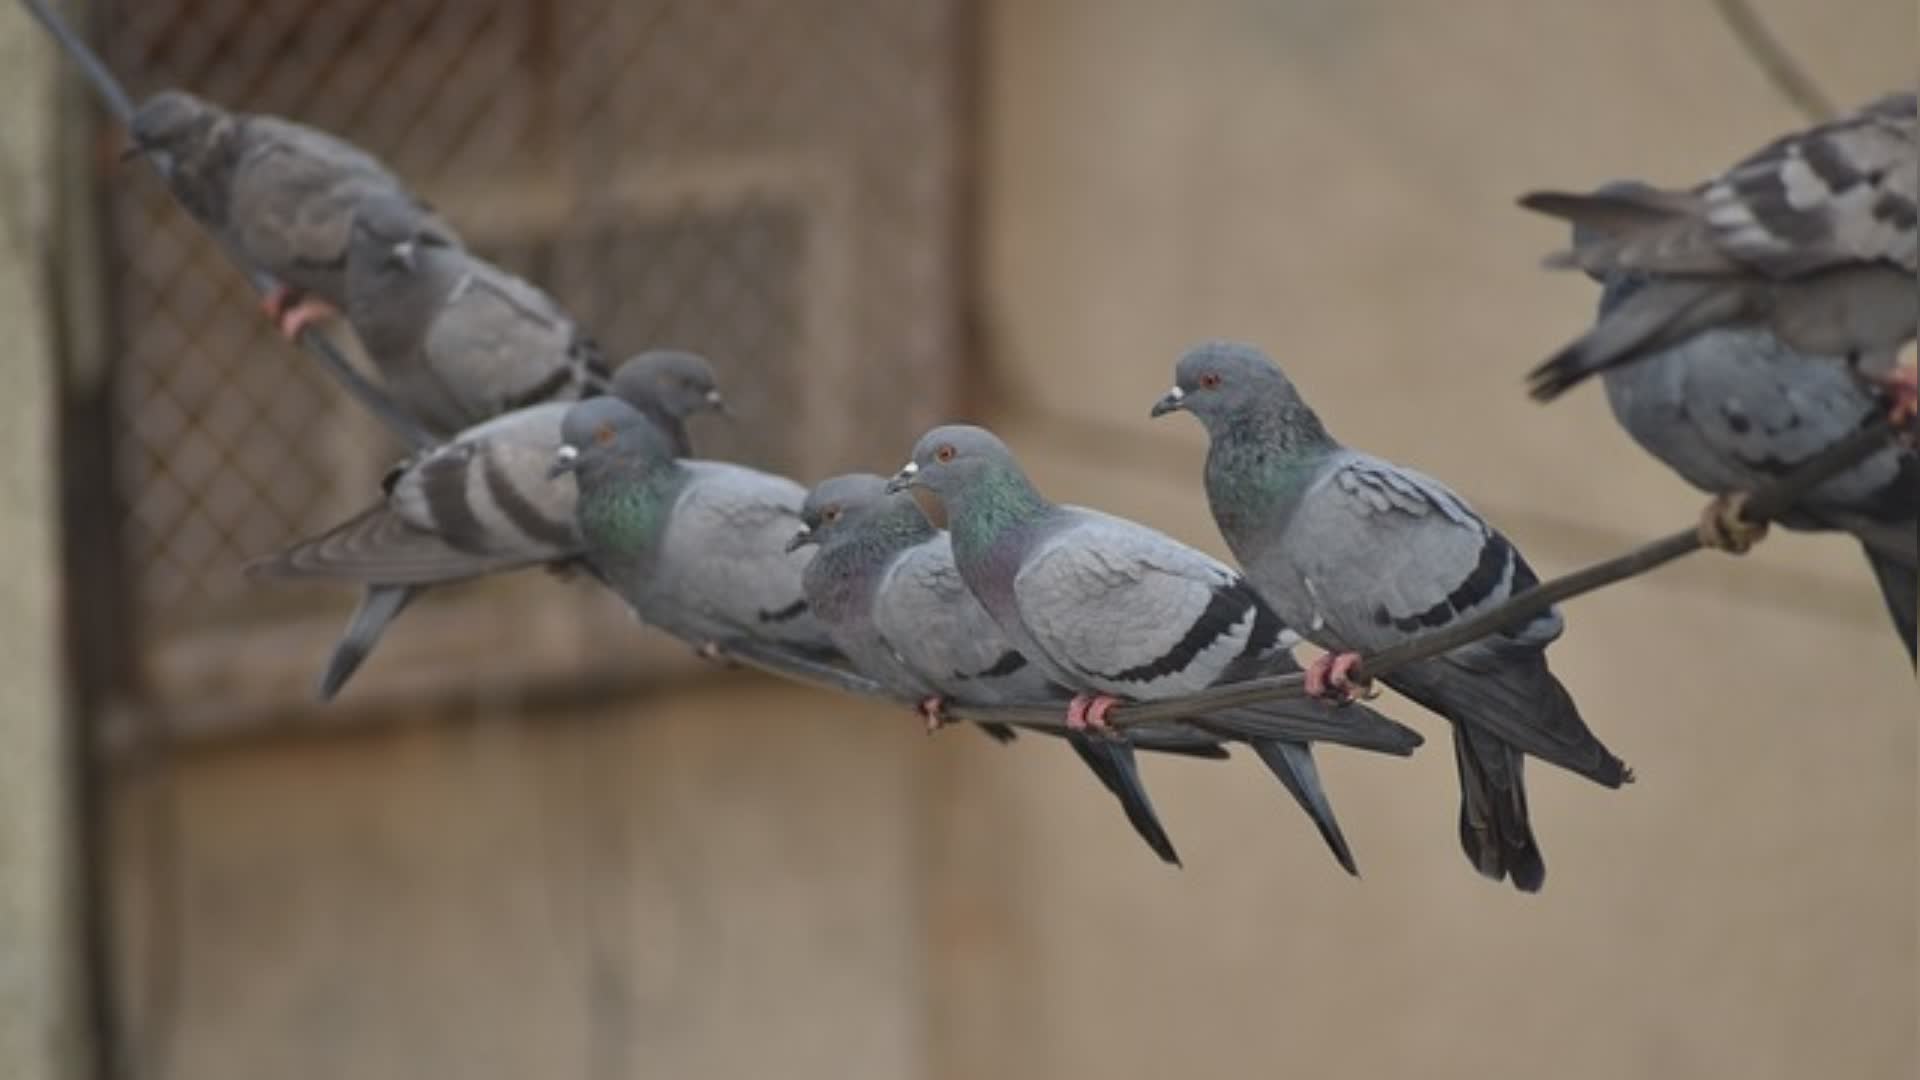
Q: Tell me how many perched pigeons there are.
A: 9